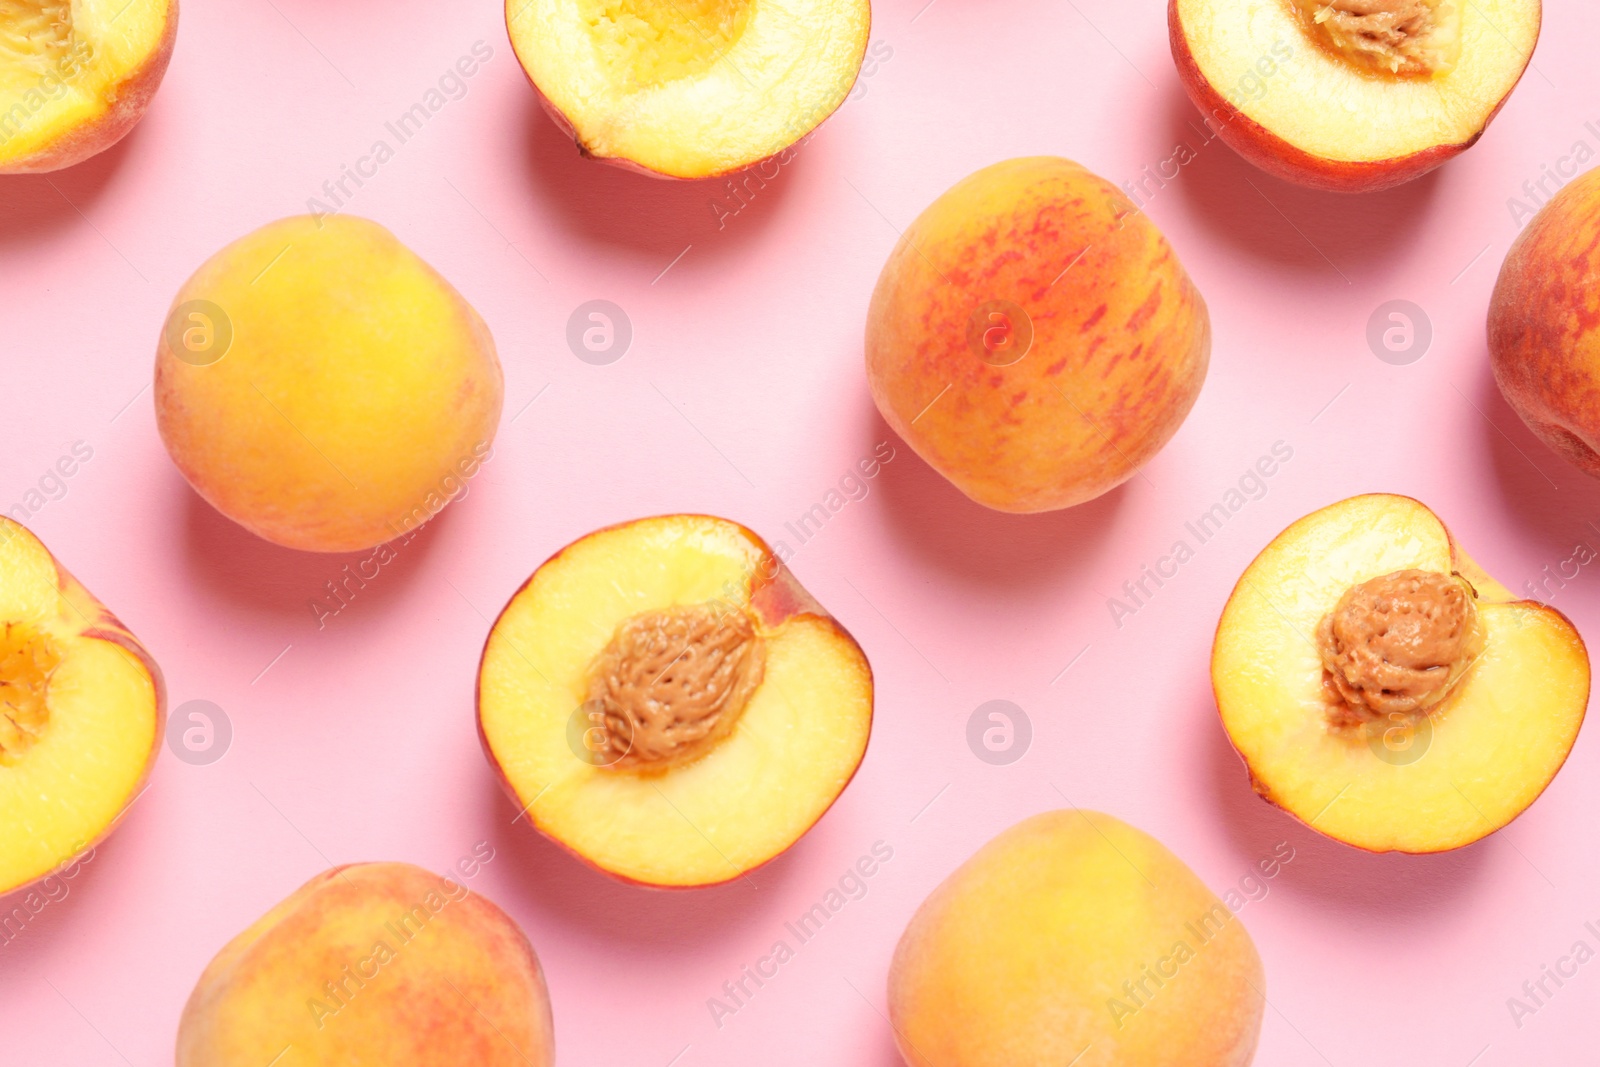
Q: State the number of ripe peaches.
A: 11